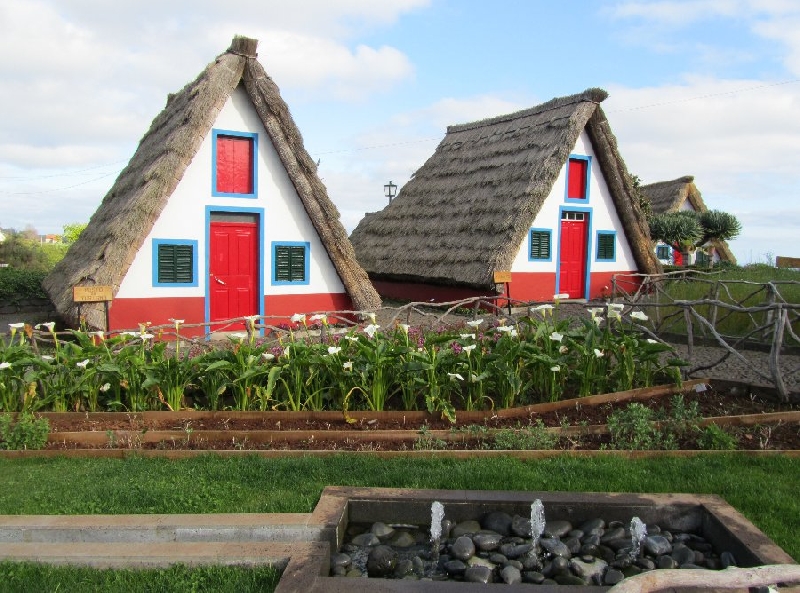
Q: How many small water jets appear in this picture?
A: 3